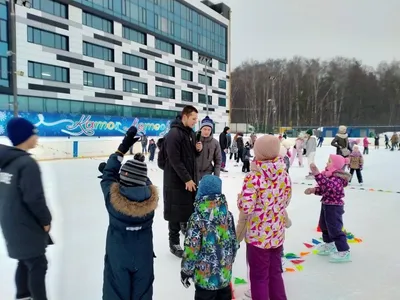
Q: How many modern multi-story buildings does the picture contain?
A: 1